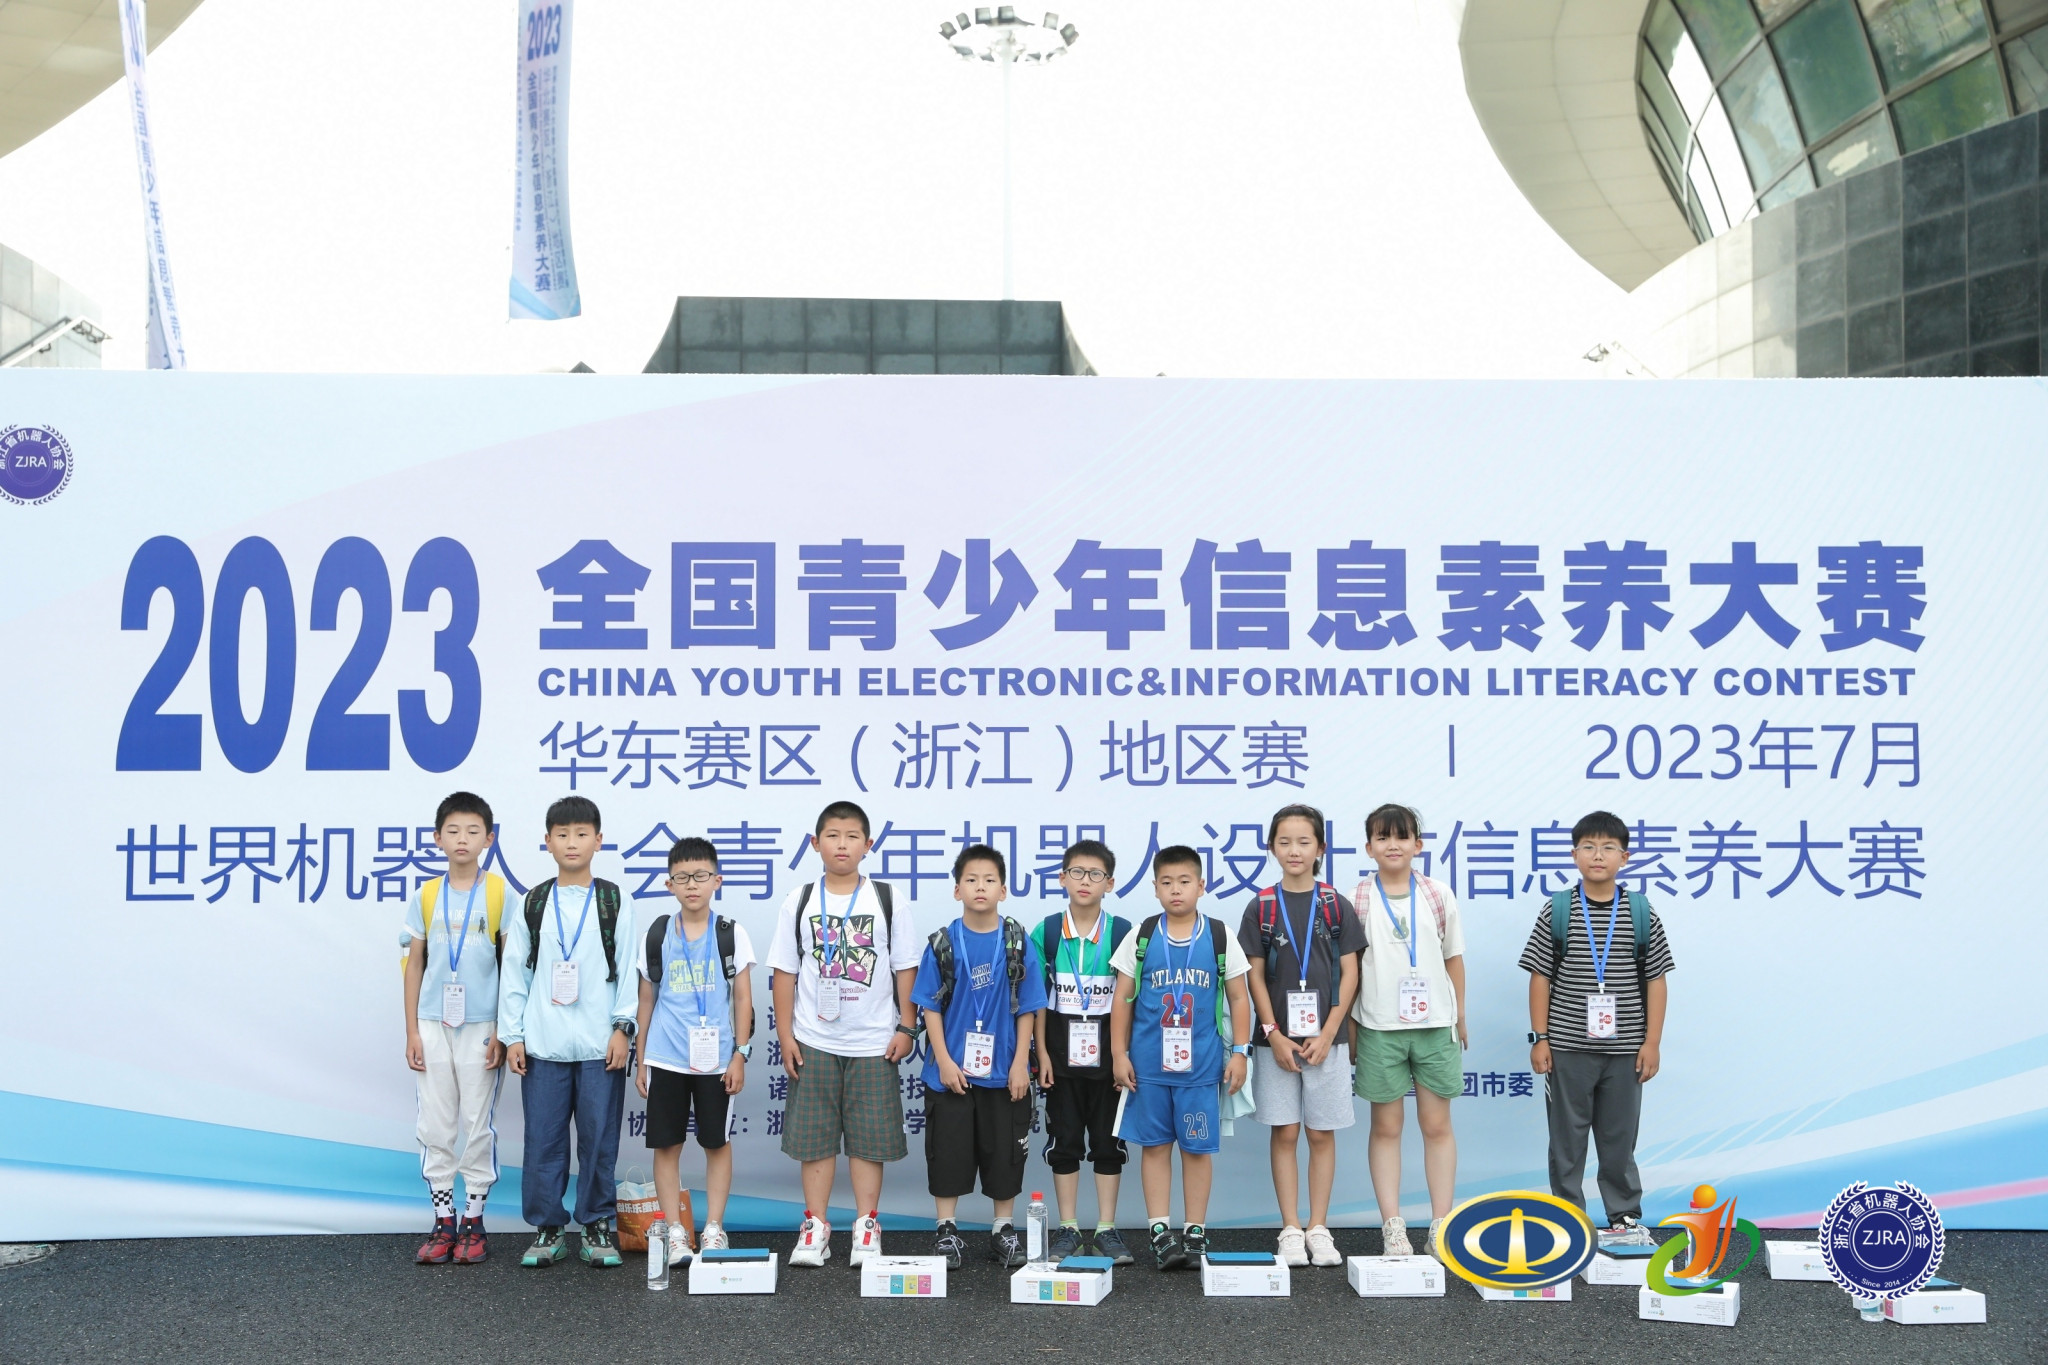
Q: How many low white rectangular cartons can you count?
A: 10